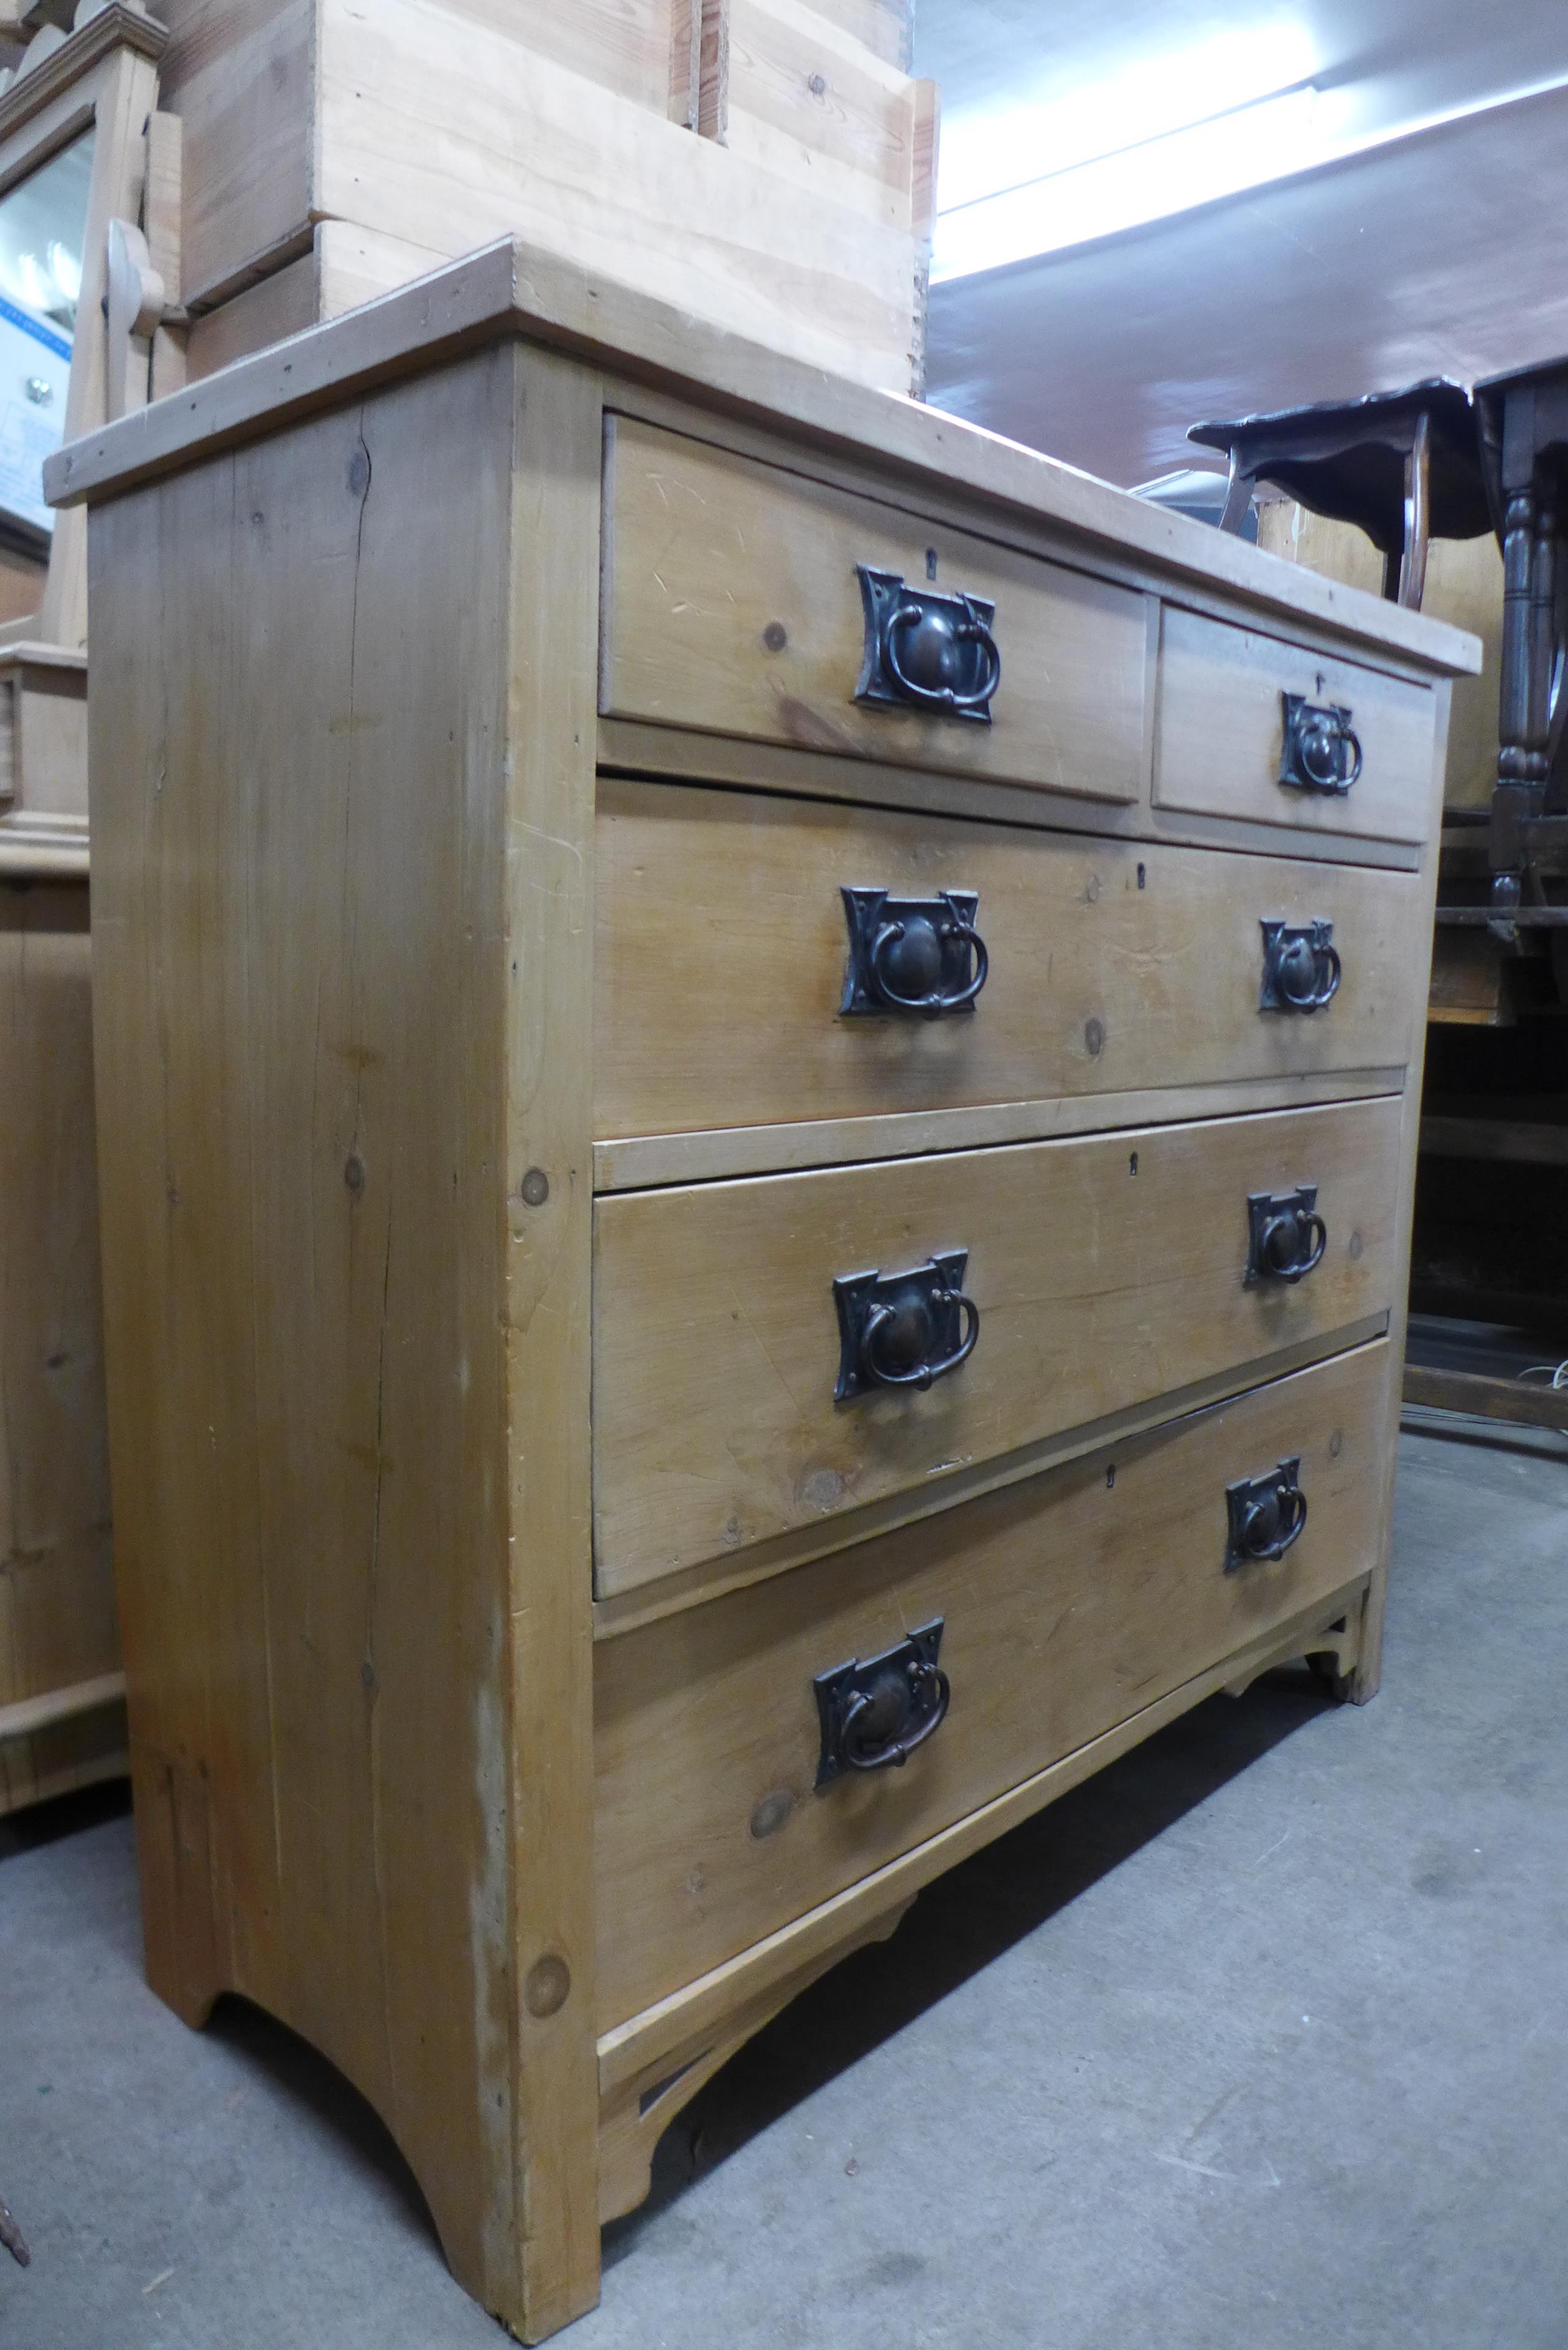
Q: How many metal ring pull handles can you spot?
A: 8